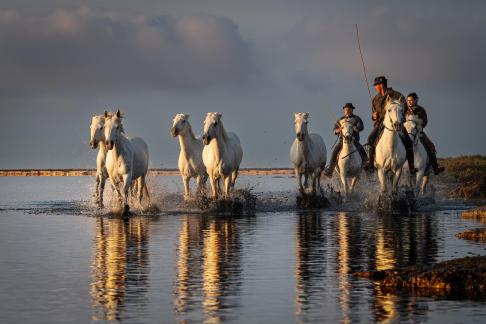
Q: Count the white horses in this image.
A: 8